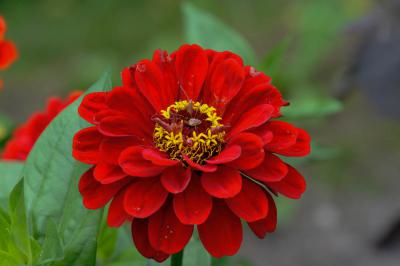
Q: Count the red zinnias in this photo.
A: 3